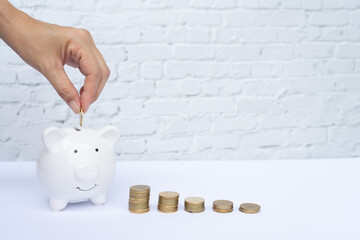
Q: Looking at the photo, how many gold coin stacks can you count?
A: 5